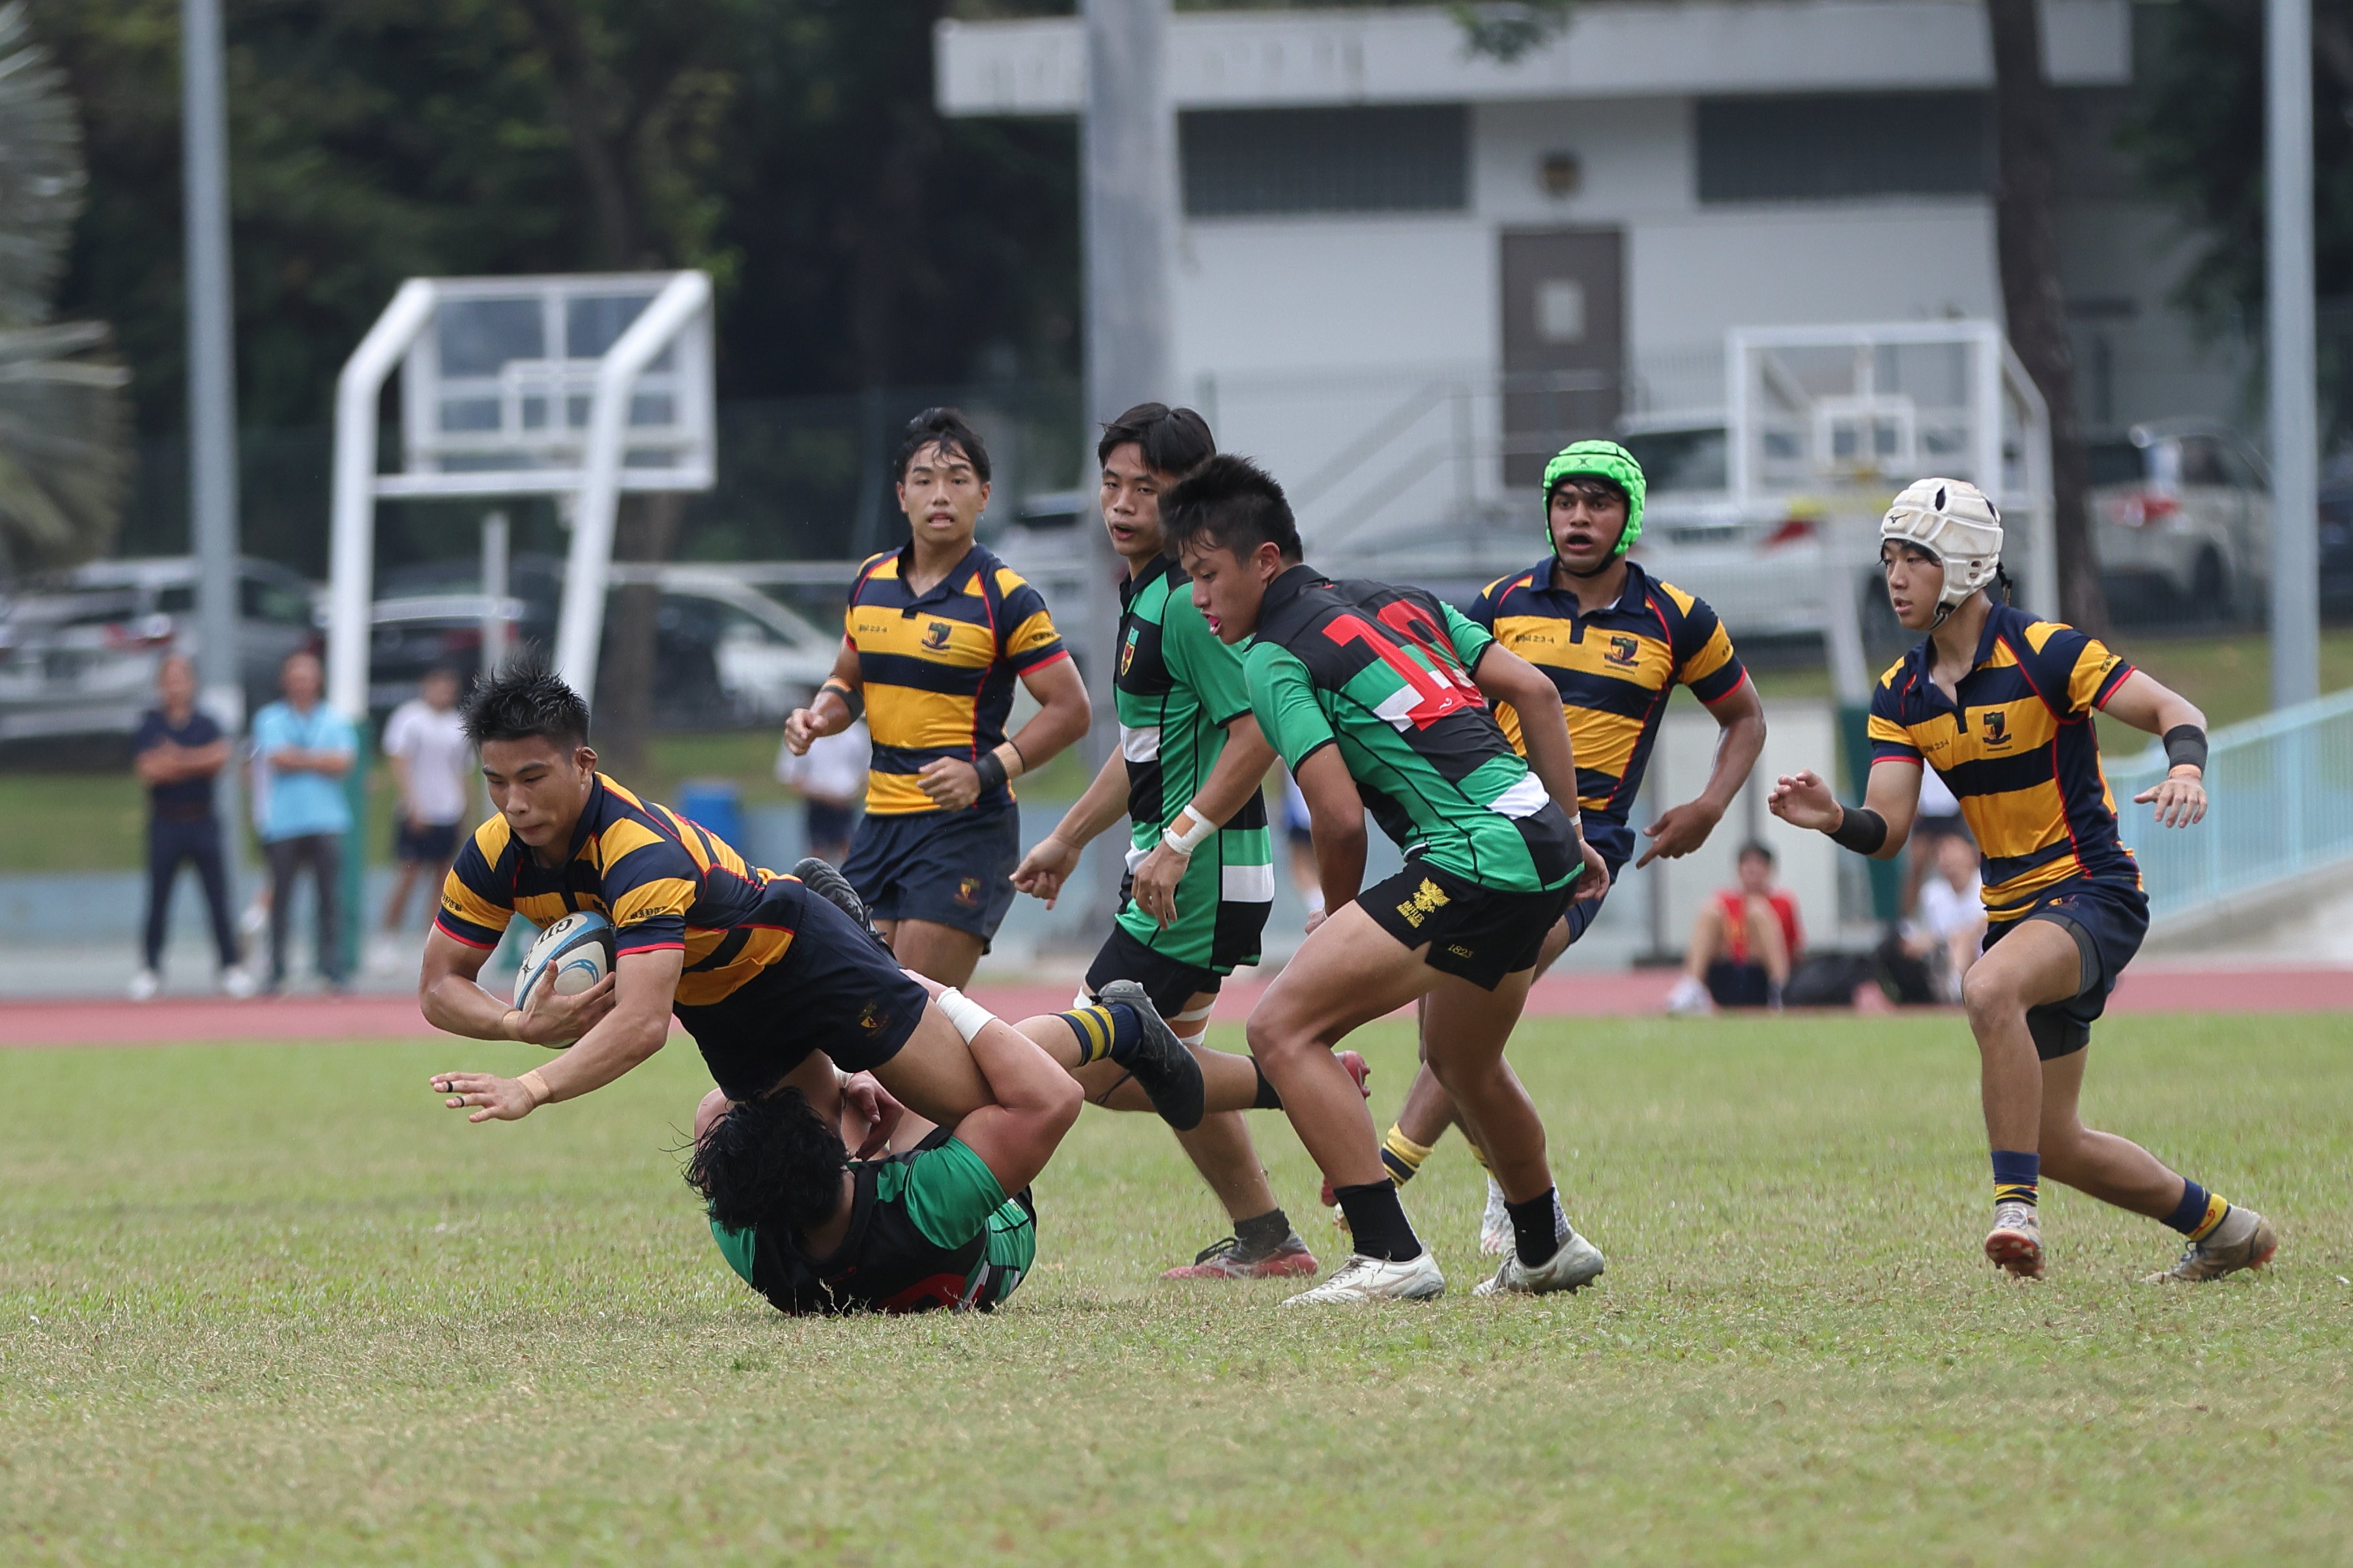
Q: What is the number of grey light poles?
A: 3